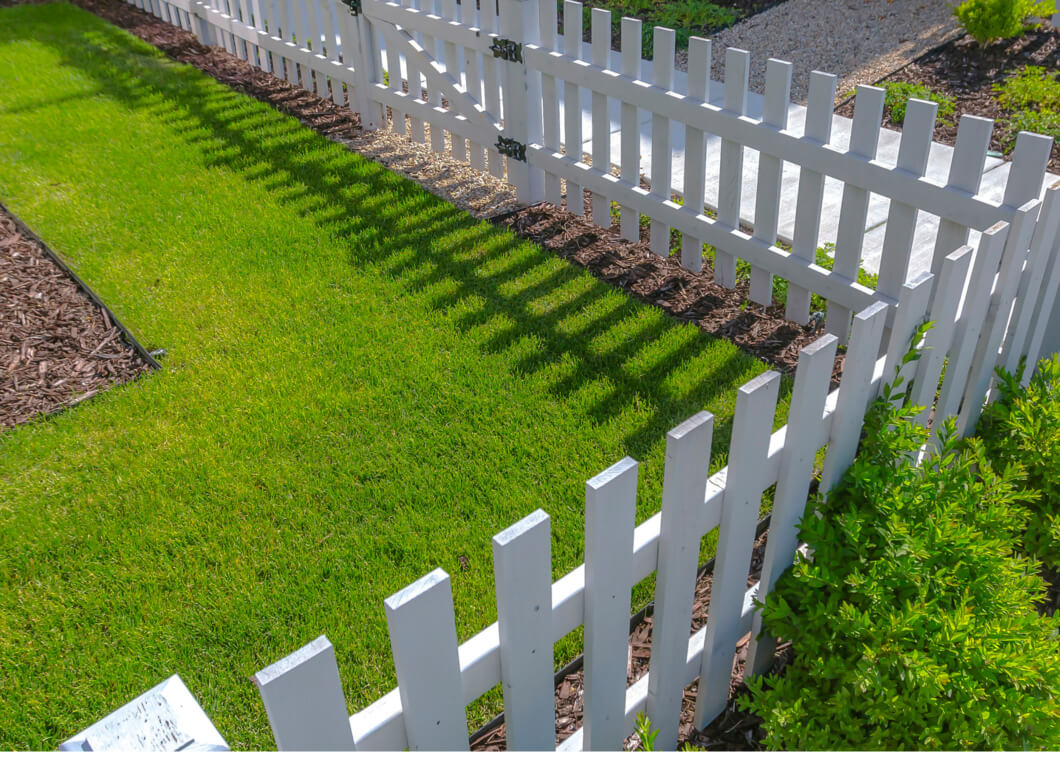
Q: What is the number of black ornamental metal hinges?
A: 2